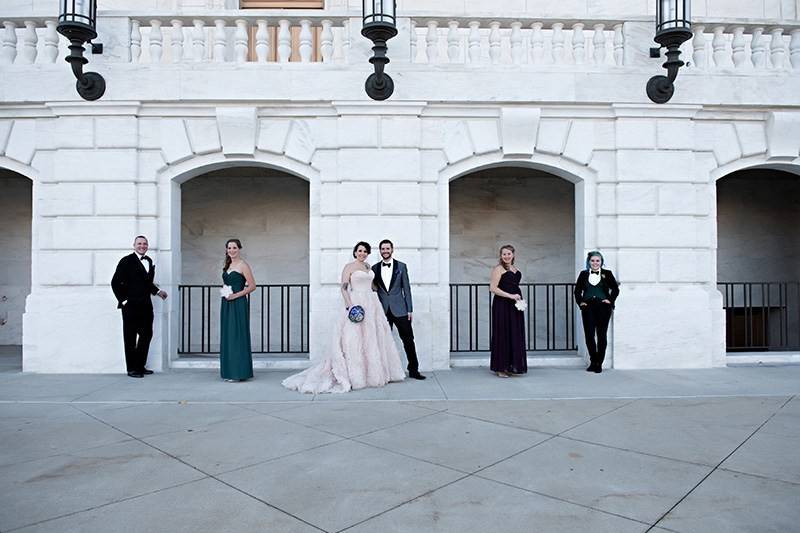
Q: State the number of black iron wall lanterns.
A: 3